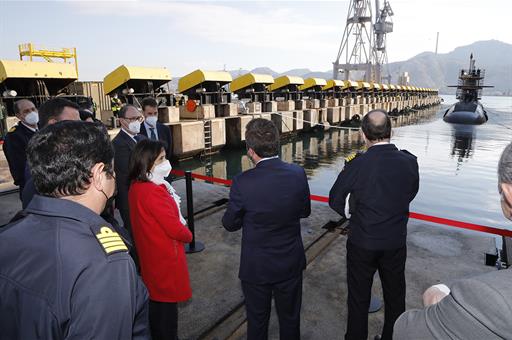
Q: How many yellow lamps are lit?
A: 0